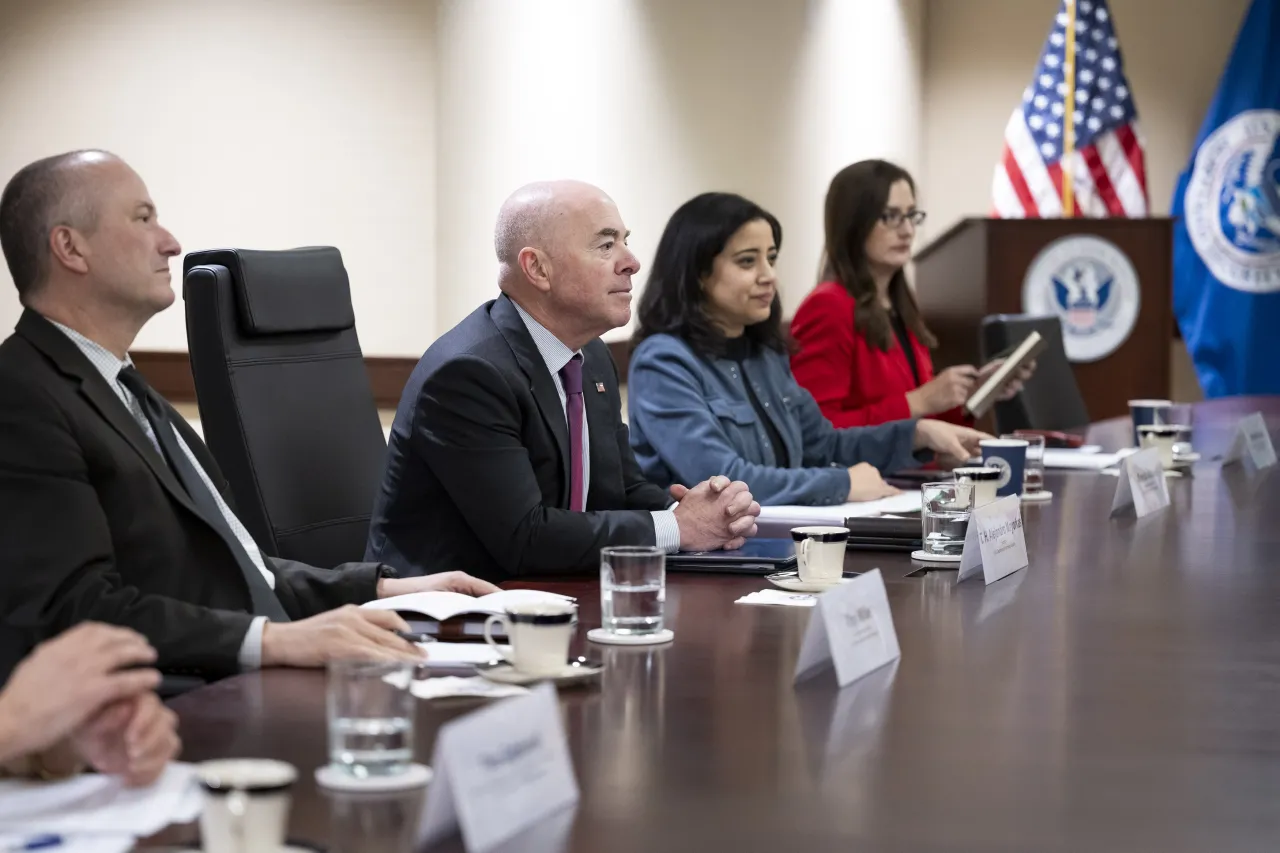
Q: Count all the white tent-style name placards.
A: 5